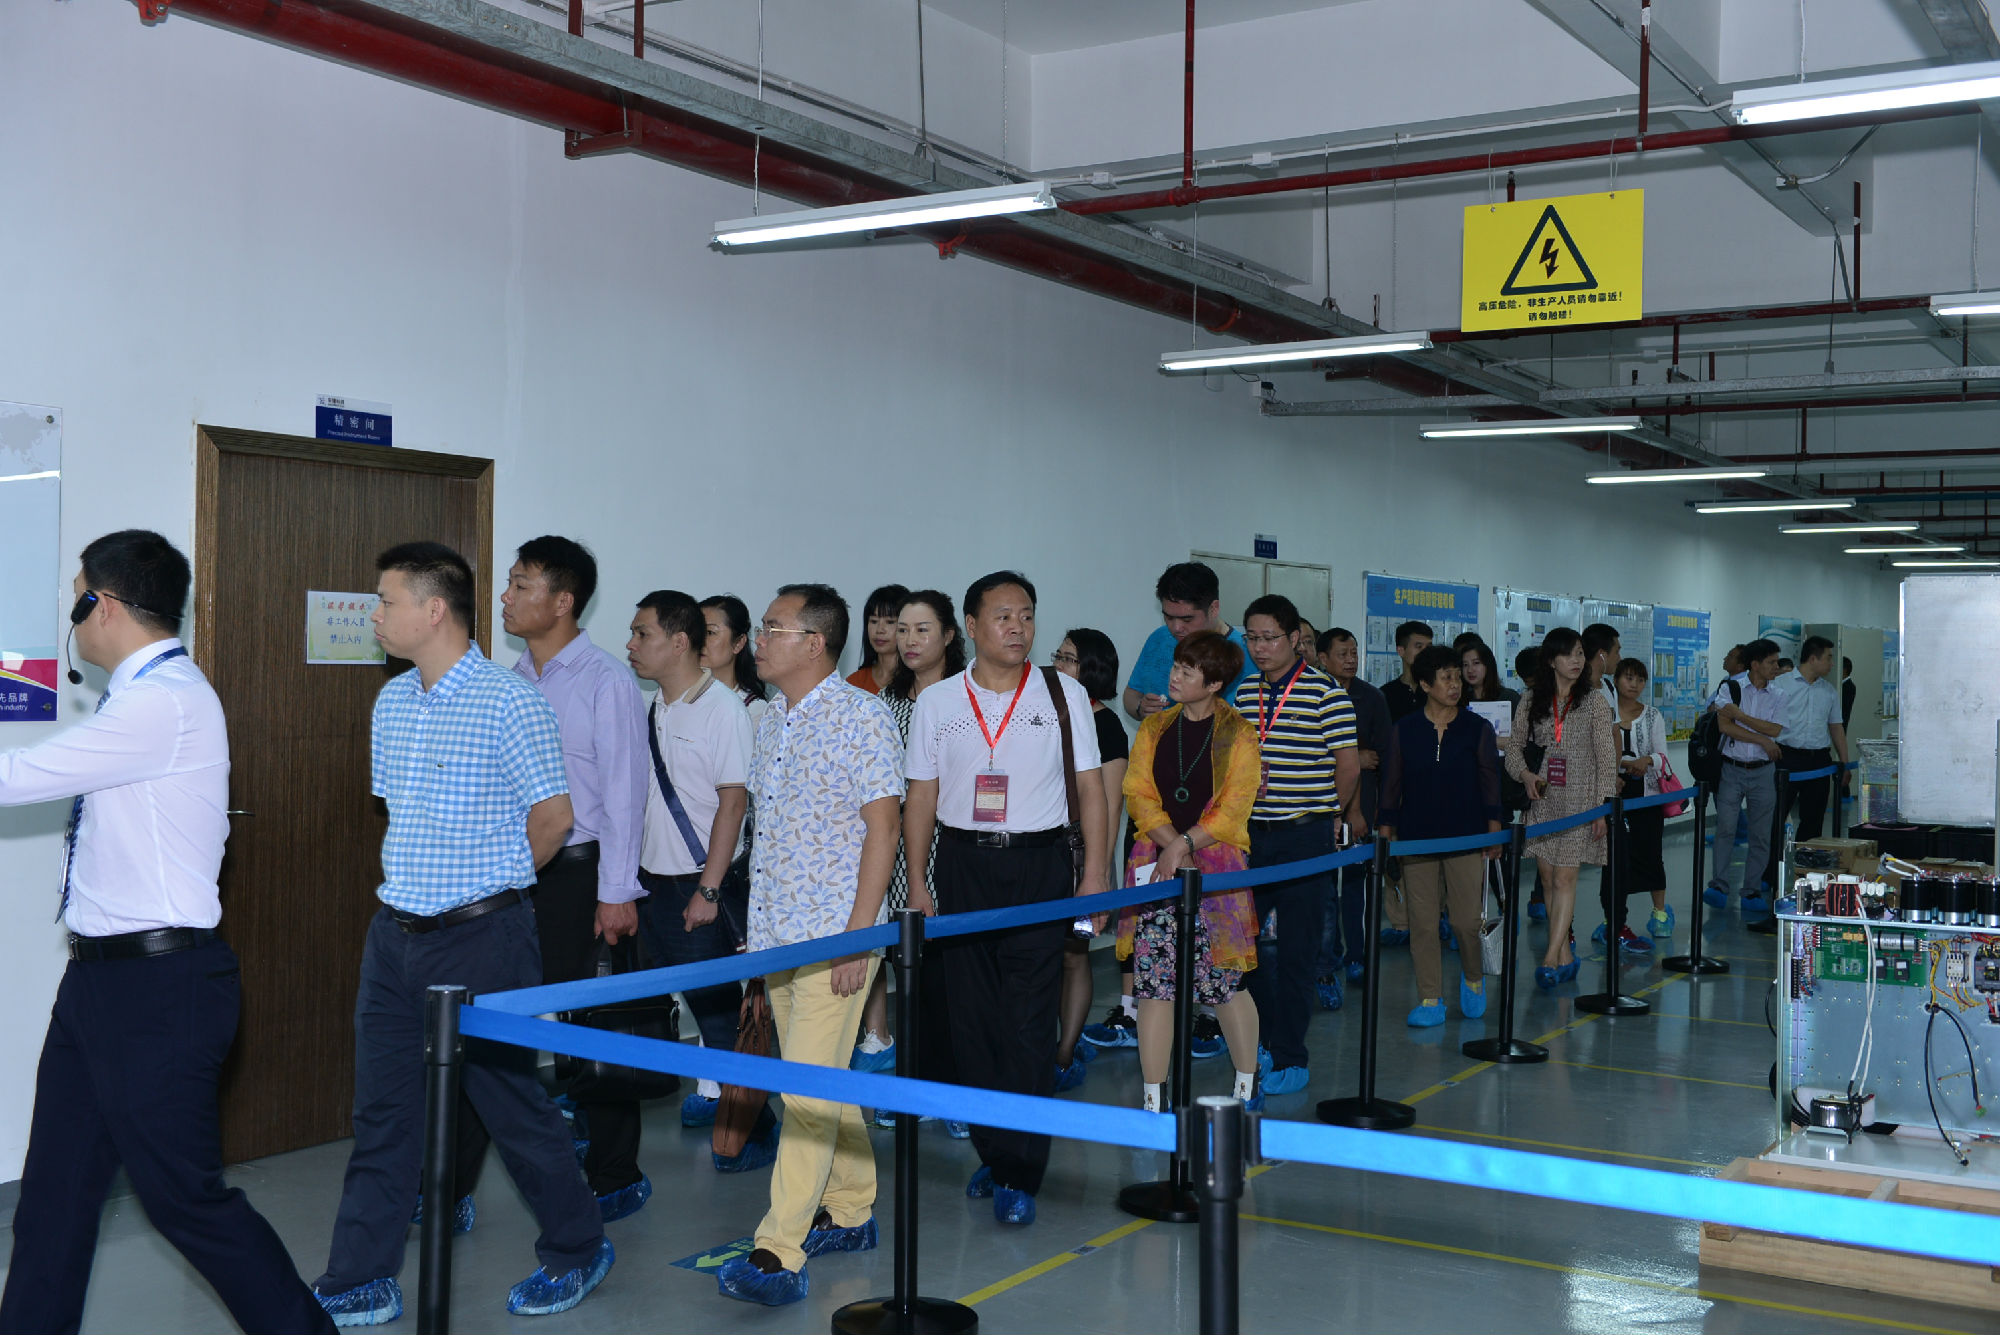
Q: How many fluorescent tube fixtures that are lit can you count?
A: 10